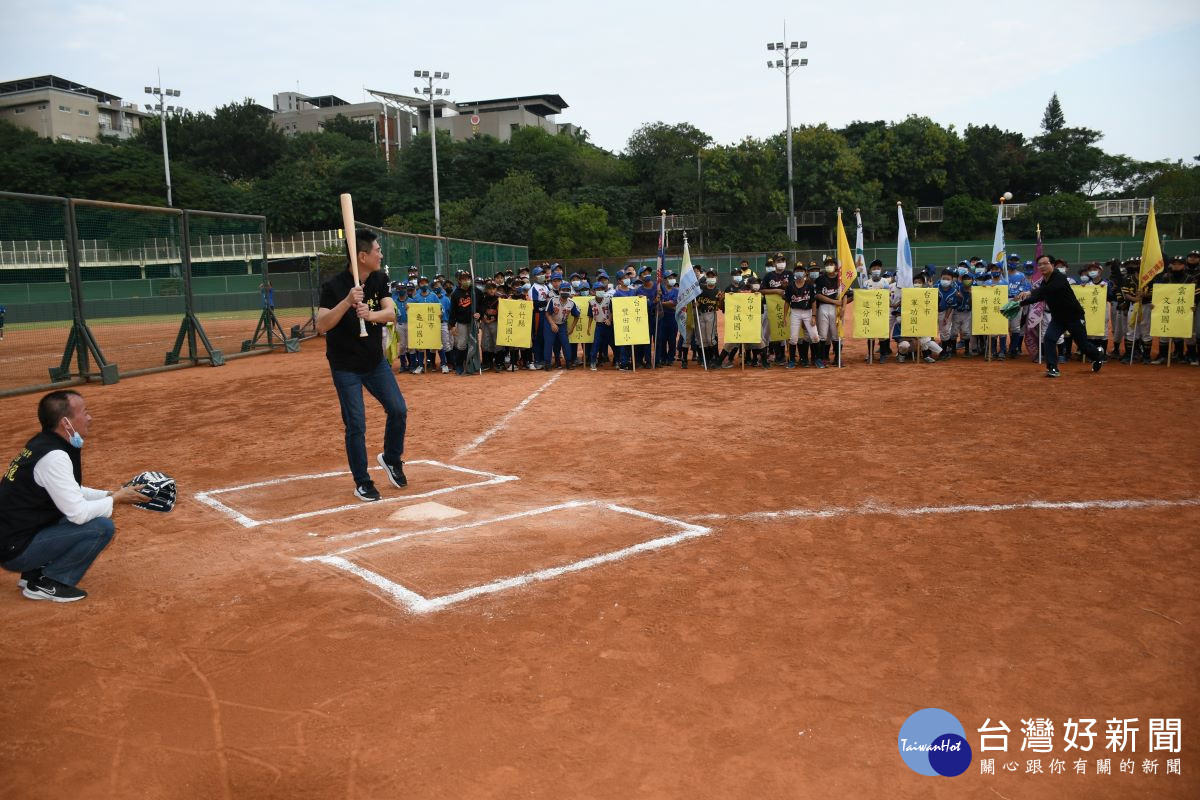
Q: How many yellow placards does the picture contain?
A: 11